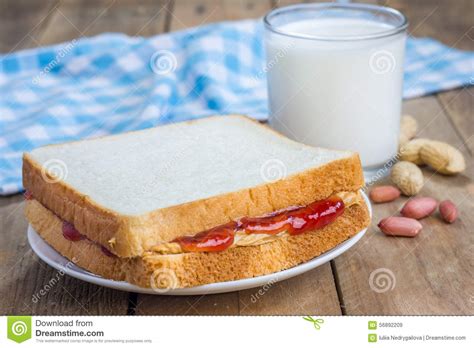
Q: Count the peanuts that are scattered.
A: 7